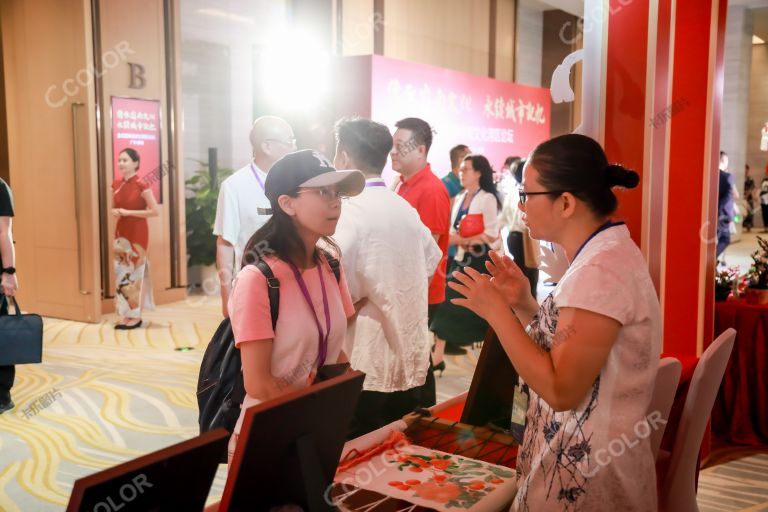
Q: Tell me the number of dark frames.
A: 3